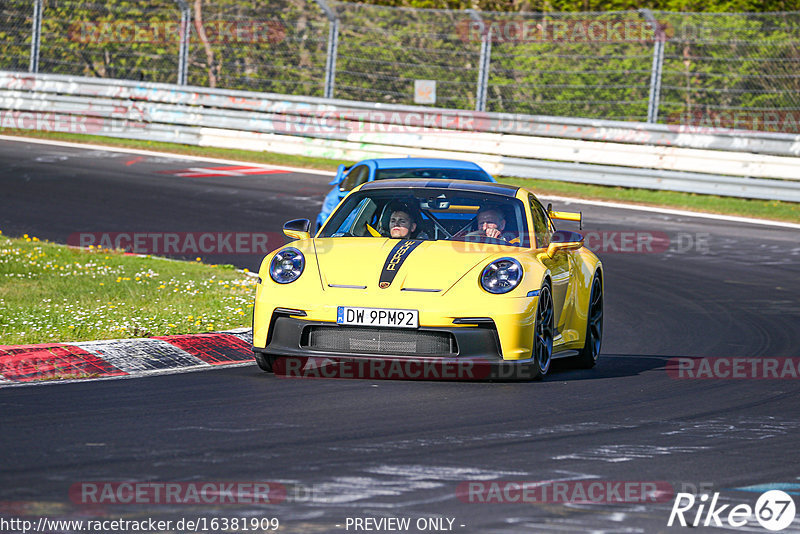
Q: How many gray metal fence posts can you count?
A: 5